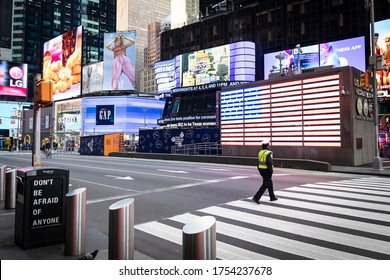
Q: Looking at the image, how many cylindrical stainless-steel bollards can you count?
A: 5